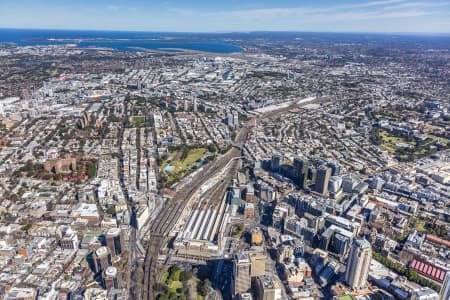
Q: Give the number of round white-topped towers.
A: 3